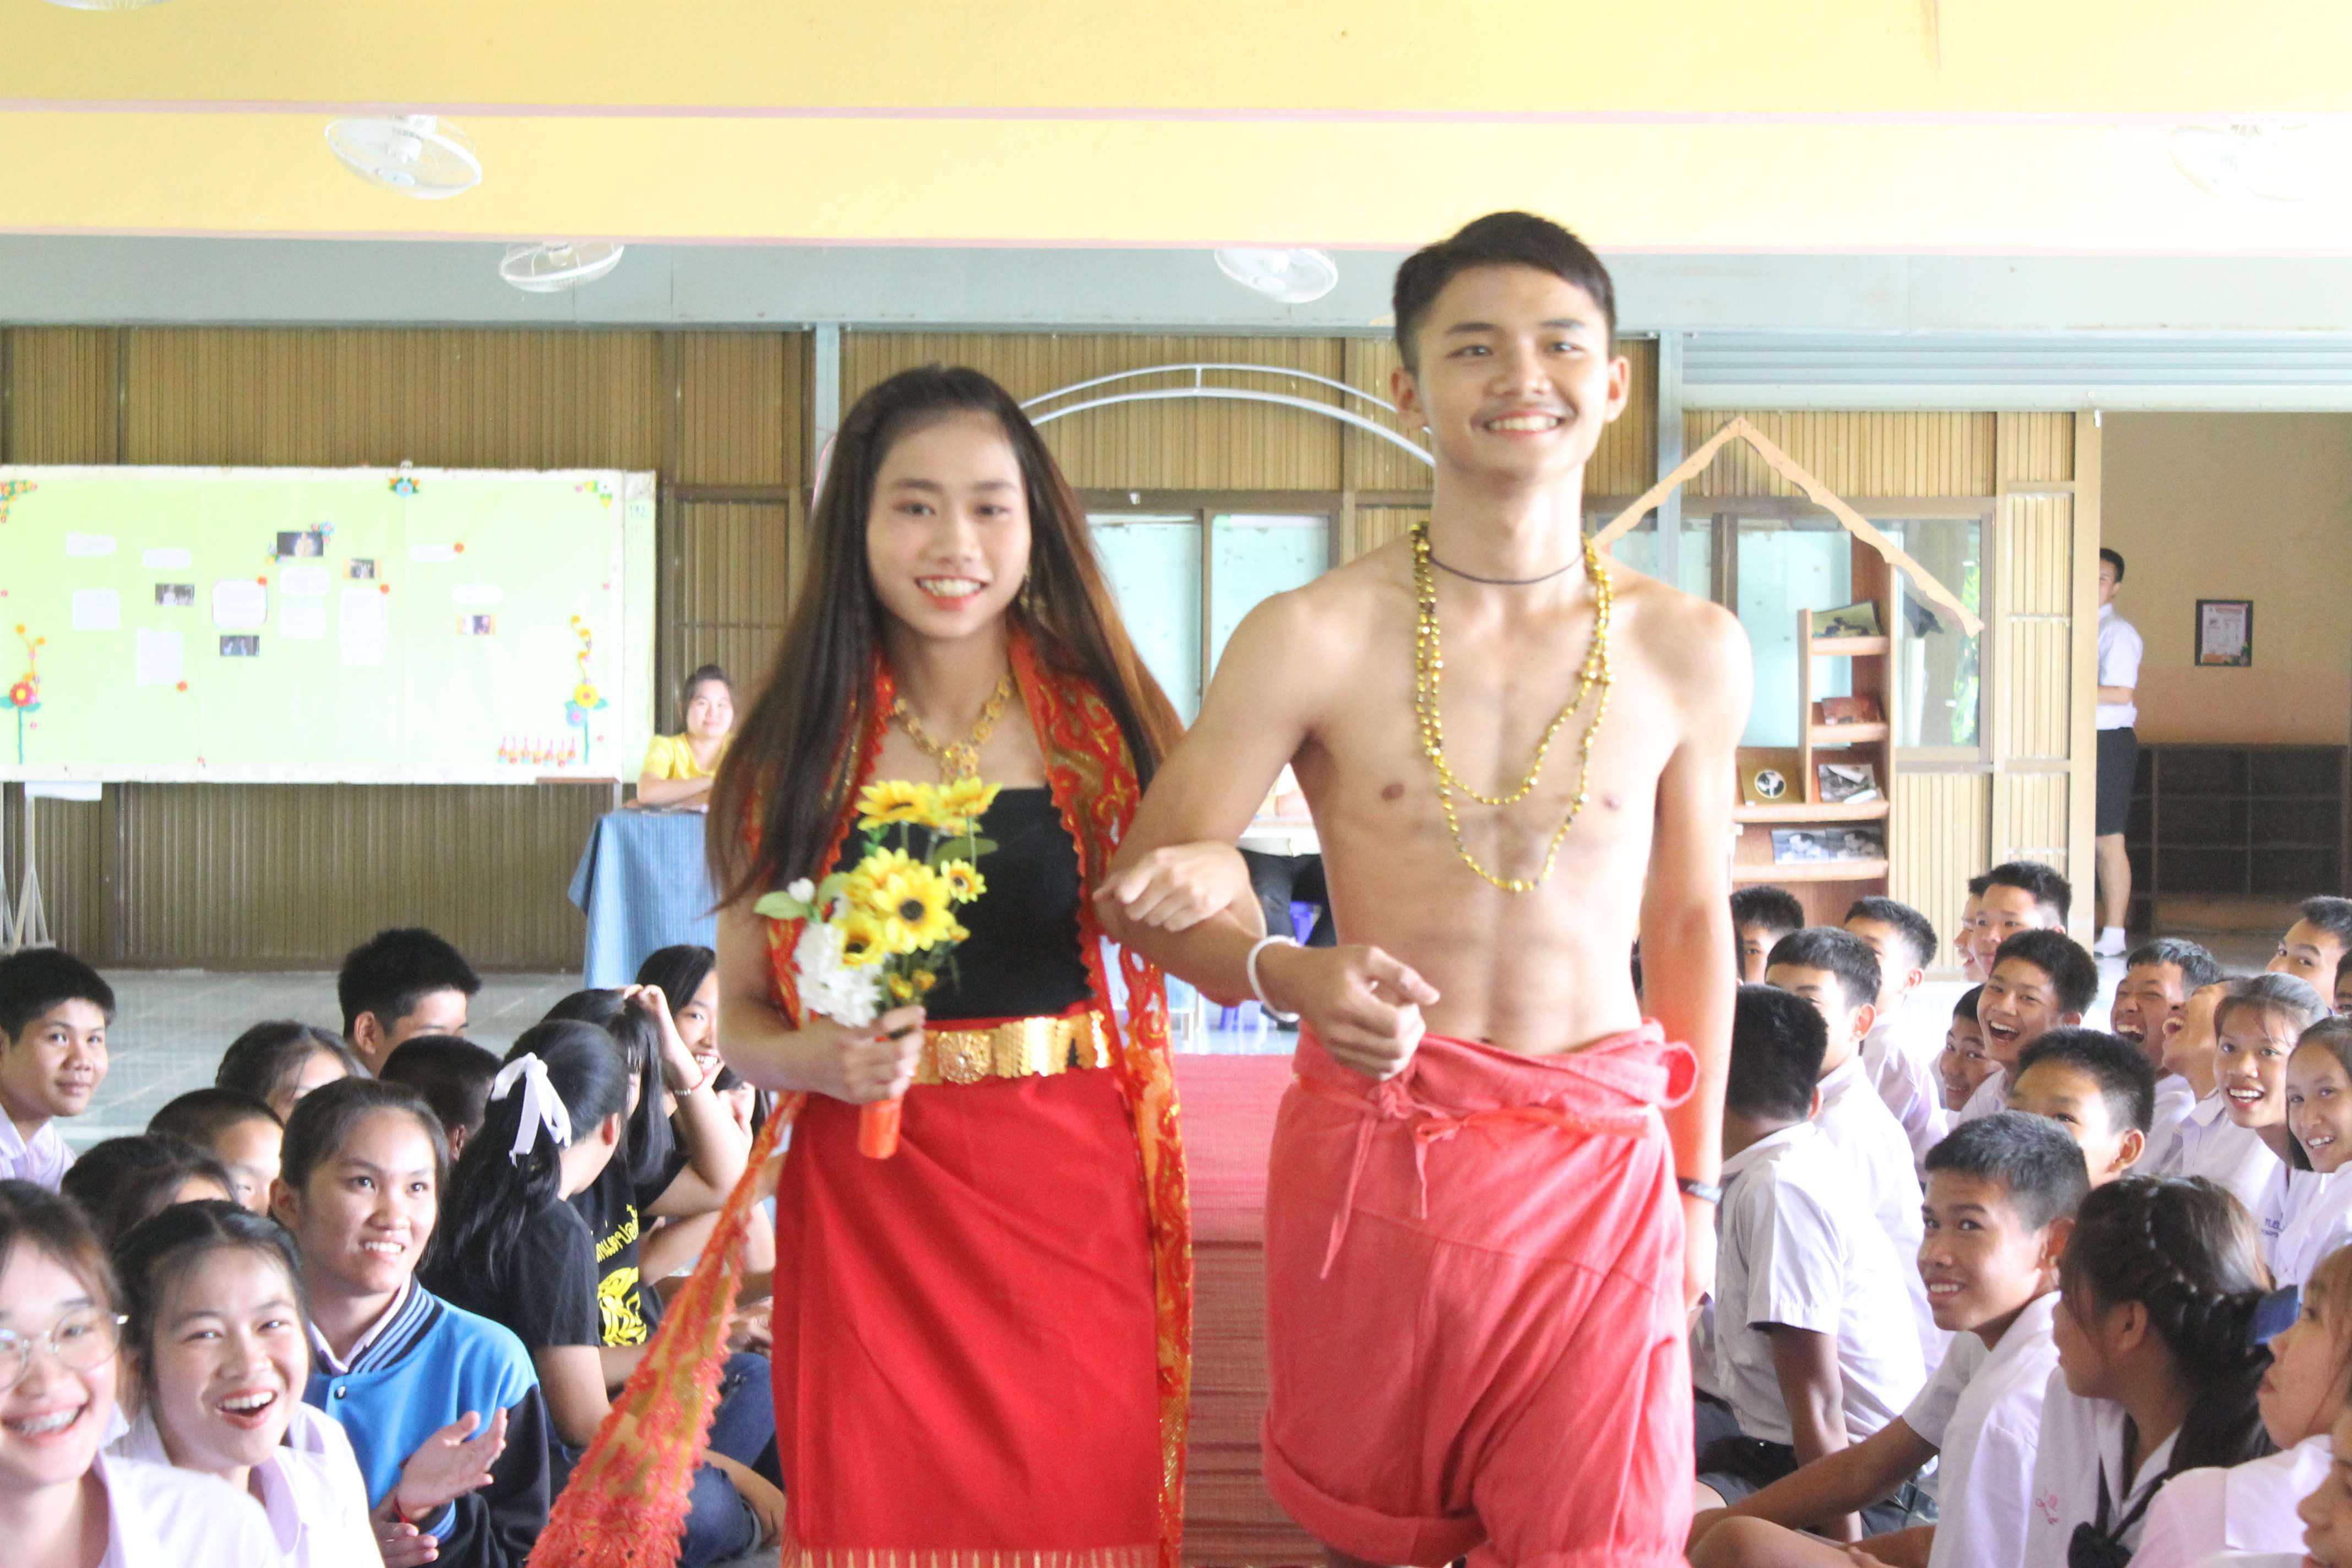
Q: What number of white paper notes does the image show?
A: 10